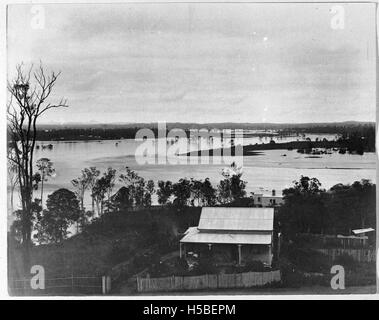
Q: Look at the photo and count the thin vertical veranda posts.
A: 4